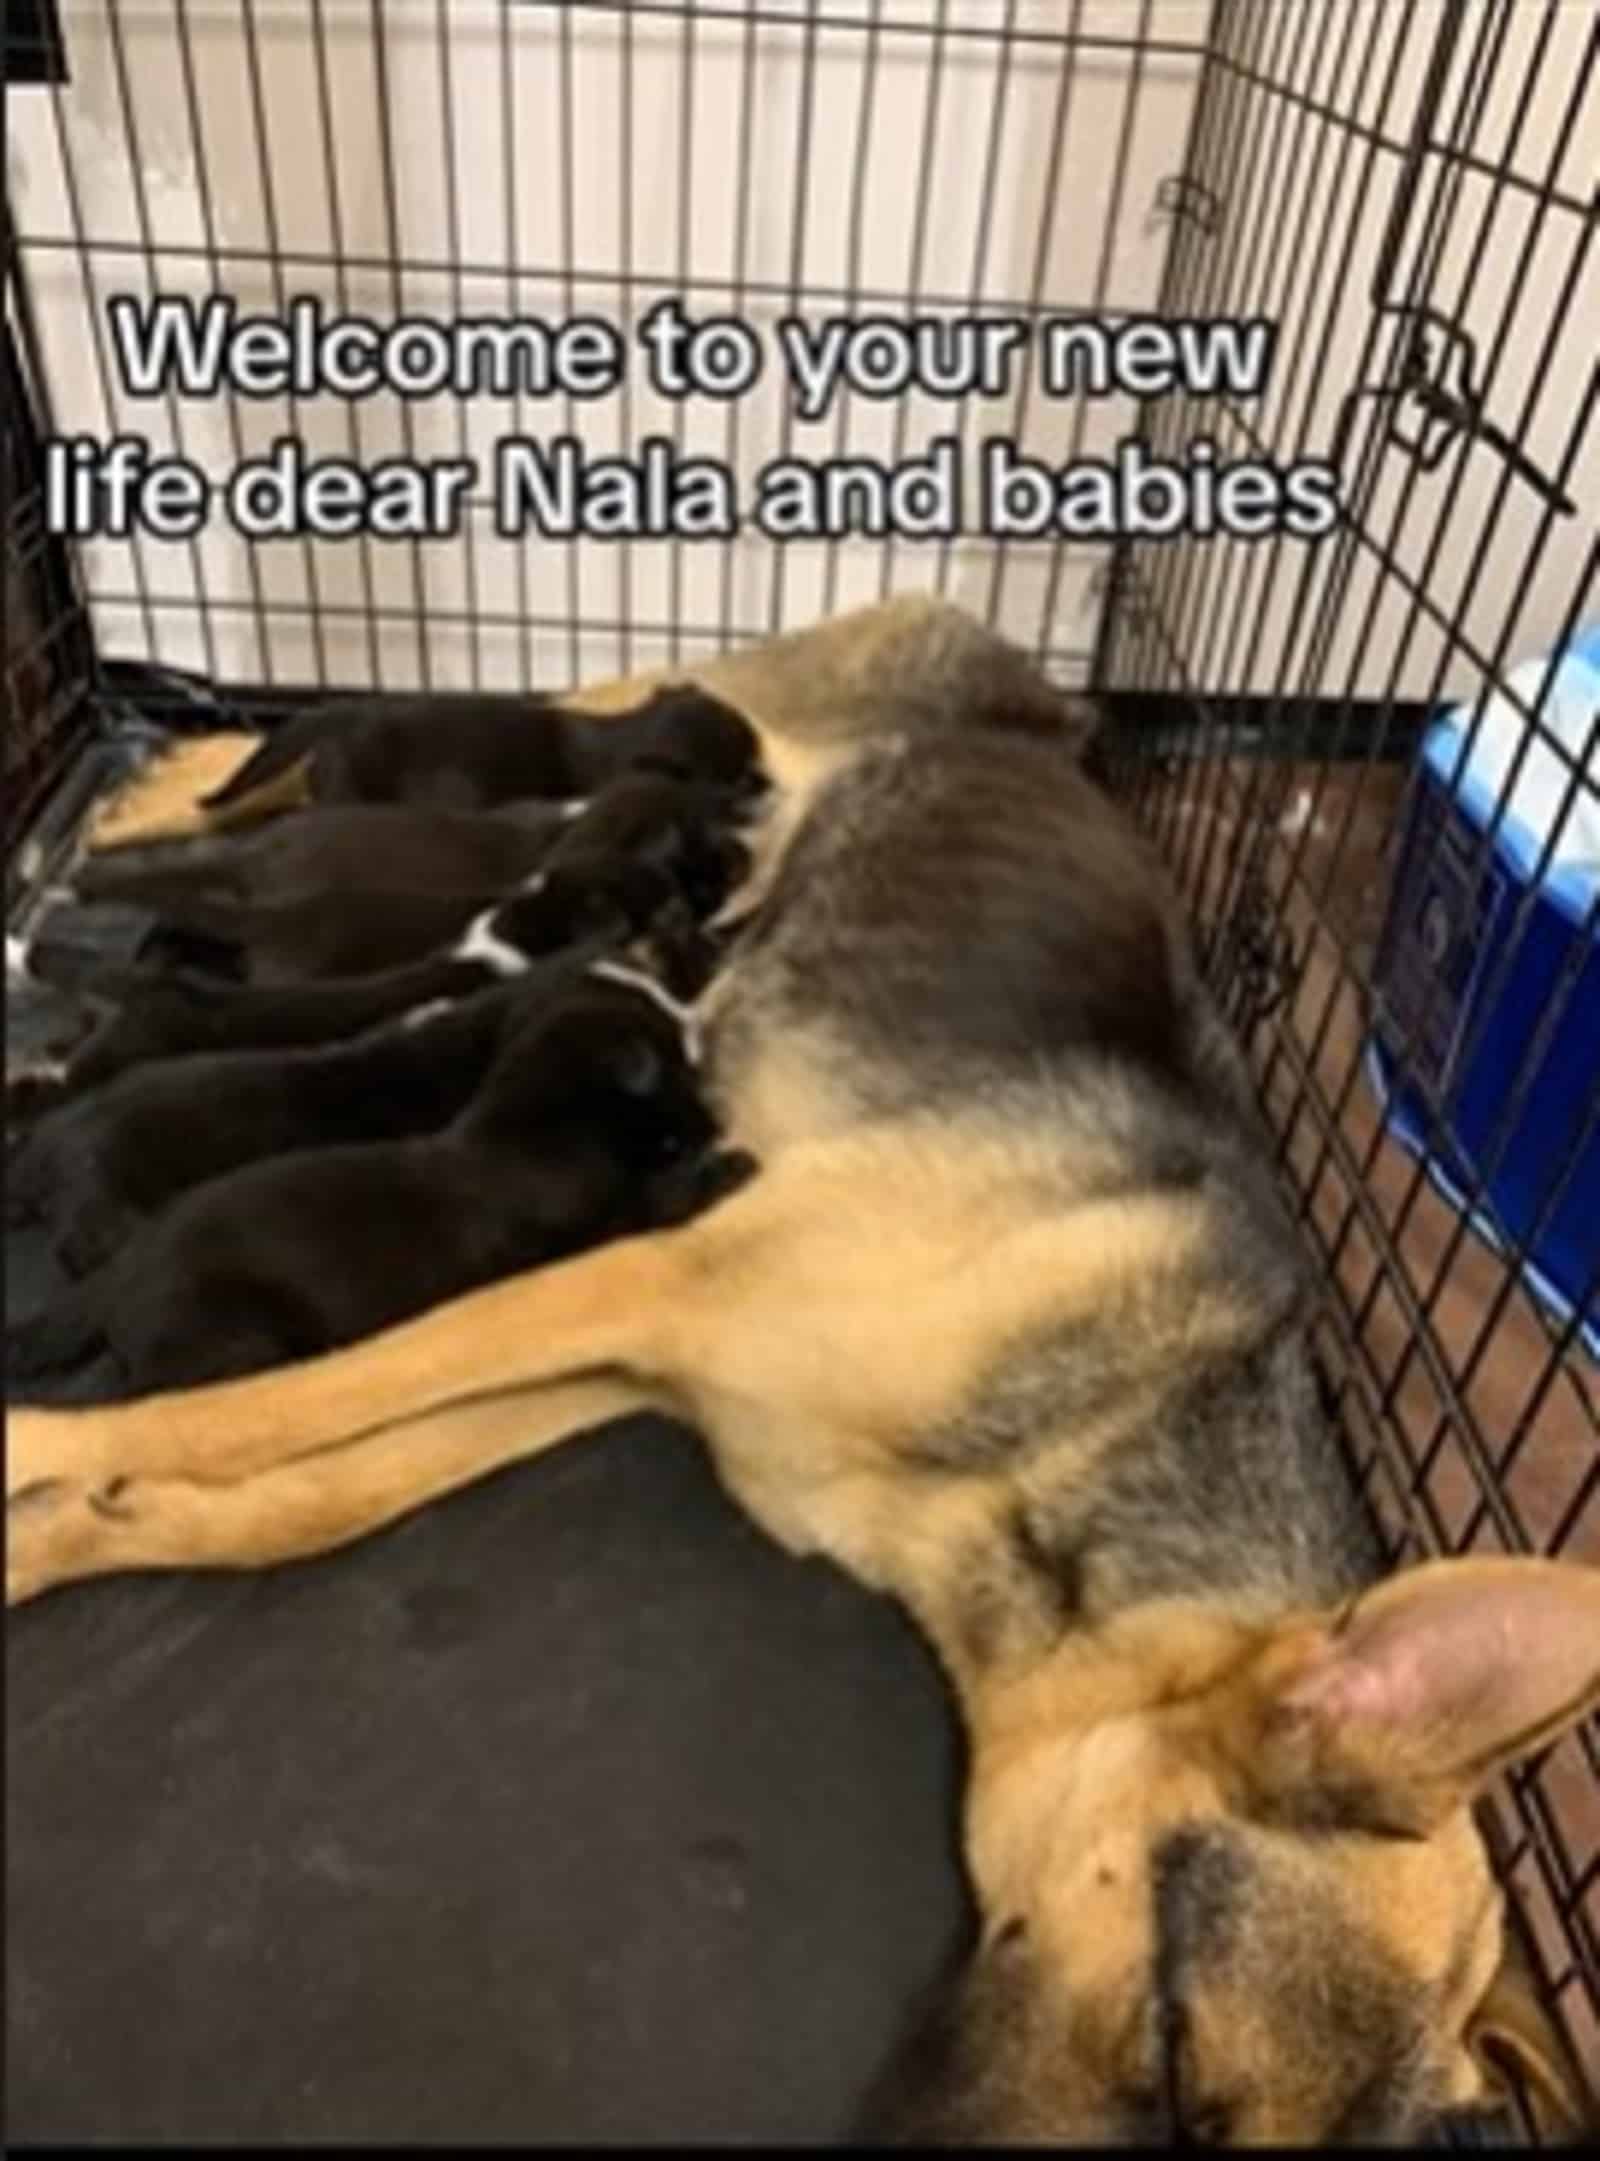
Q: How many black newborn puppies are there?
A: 6